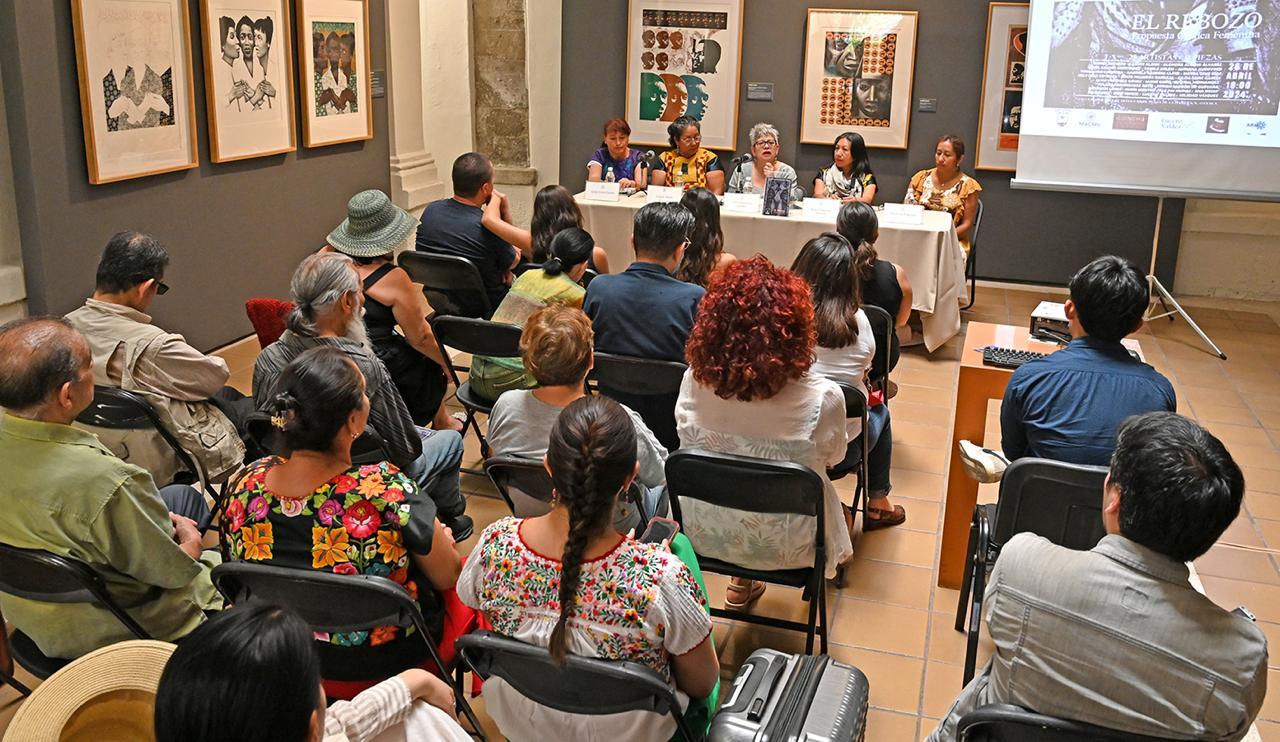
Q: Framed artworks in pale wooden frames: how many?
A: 6